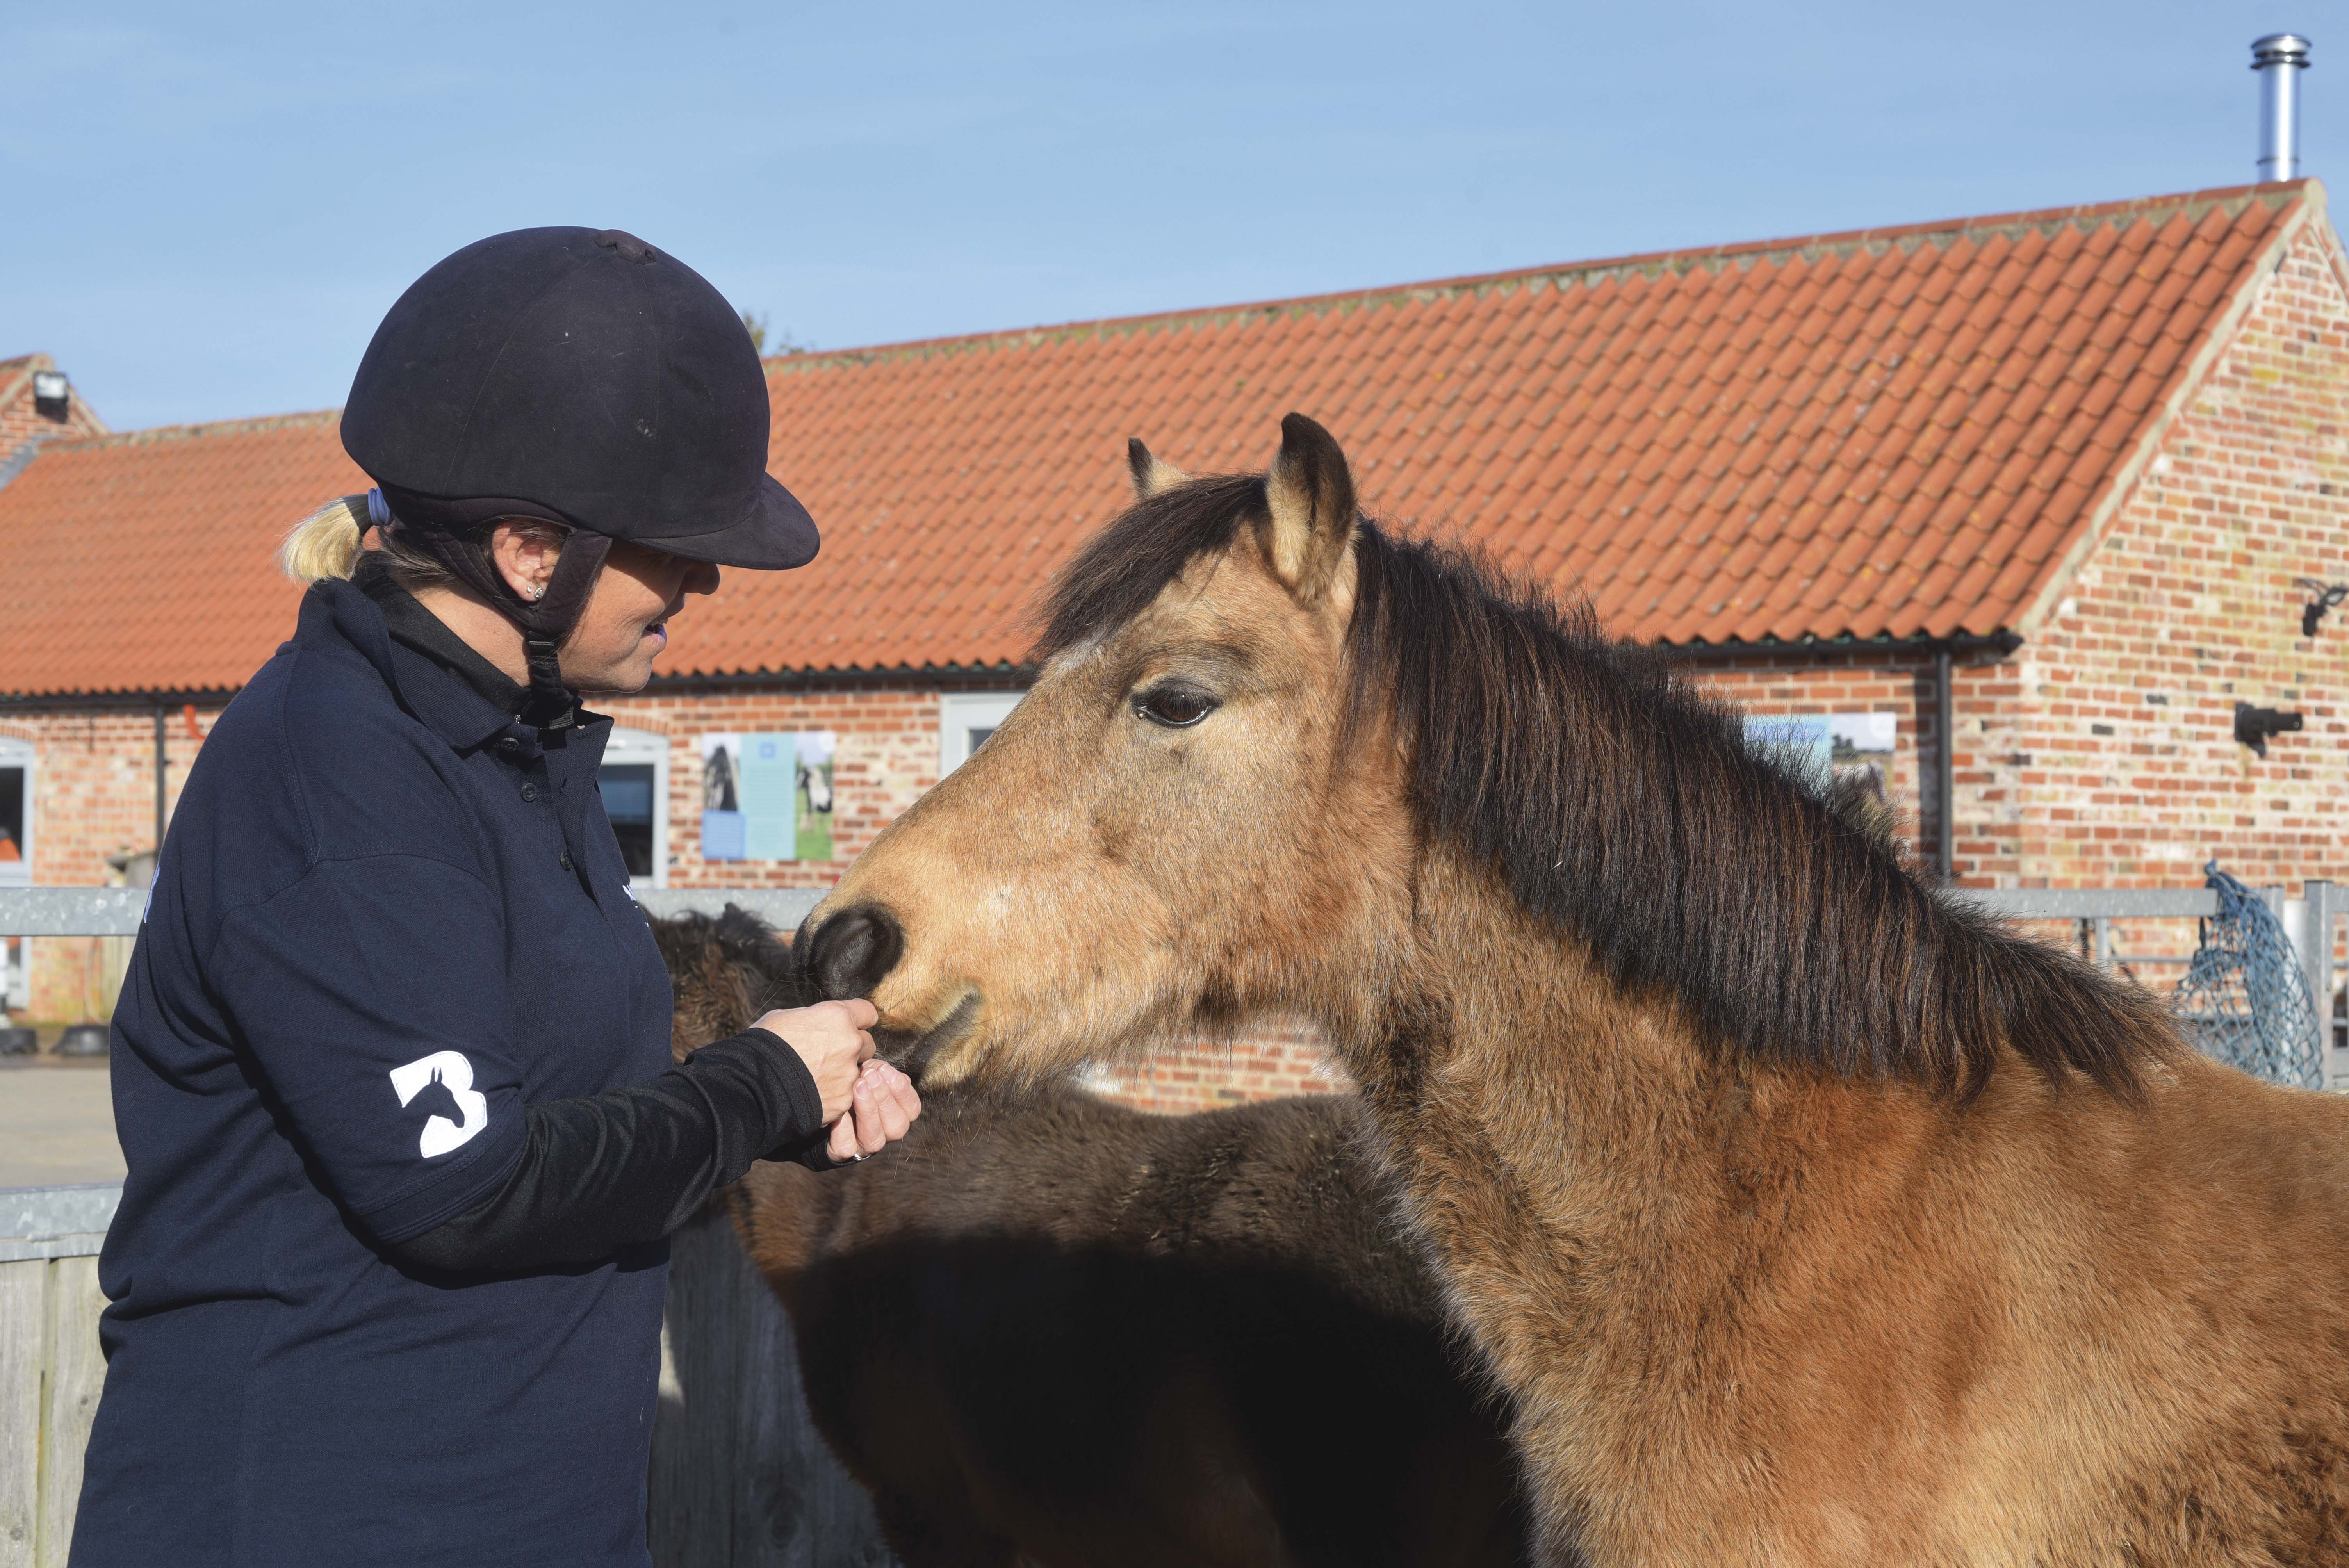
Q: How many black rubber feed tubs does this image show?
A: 2